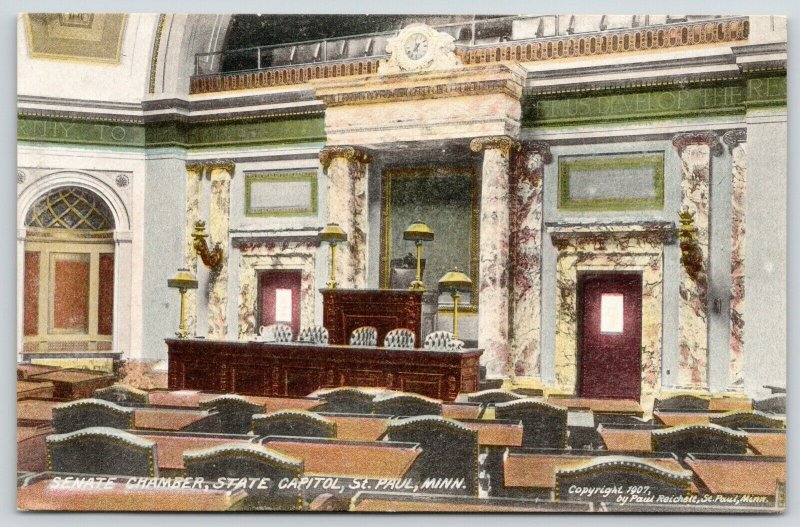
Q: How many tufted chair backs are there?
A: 5